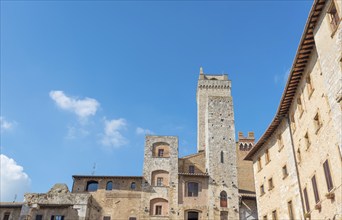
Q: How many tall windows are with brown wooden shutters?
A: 3